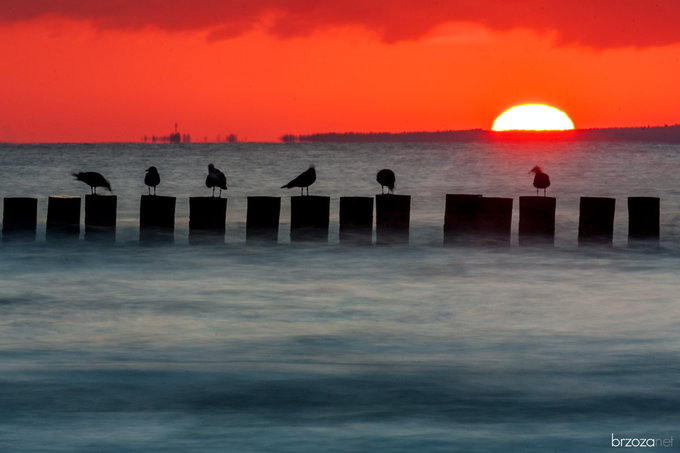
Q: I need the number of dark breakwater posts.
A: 14